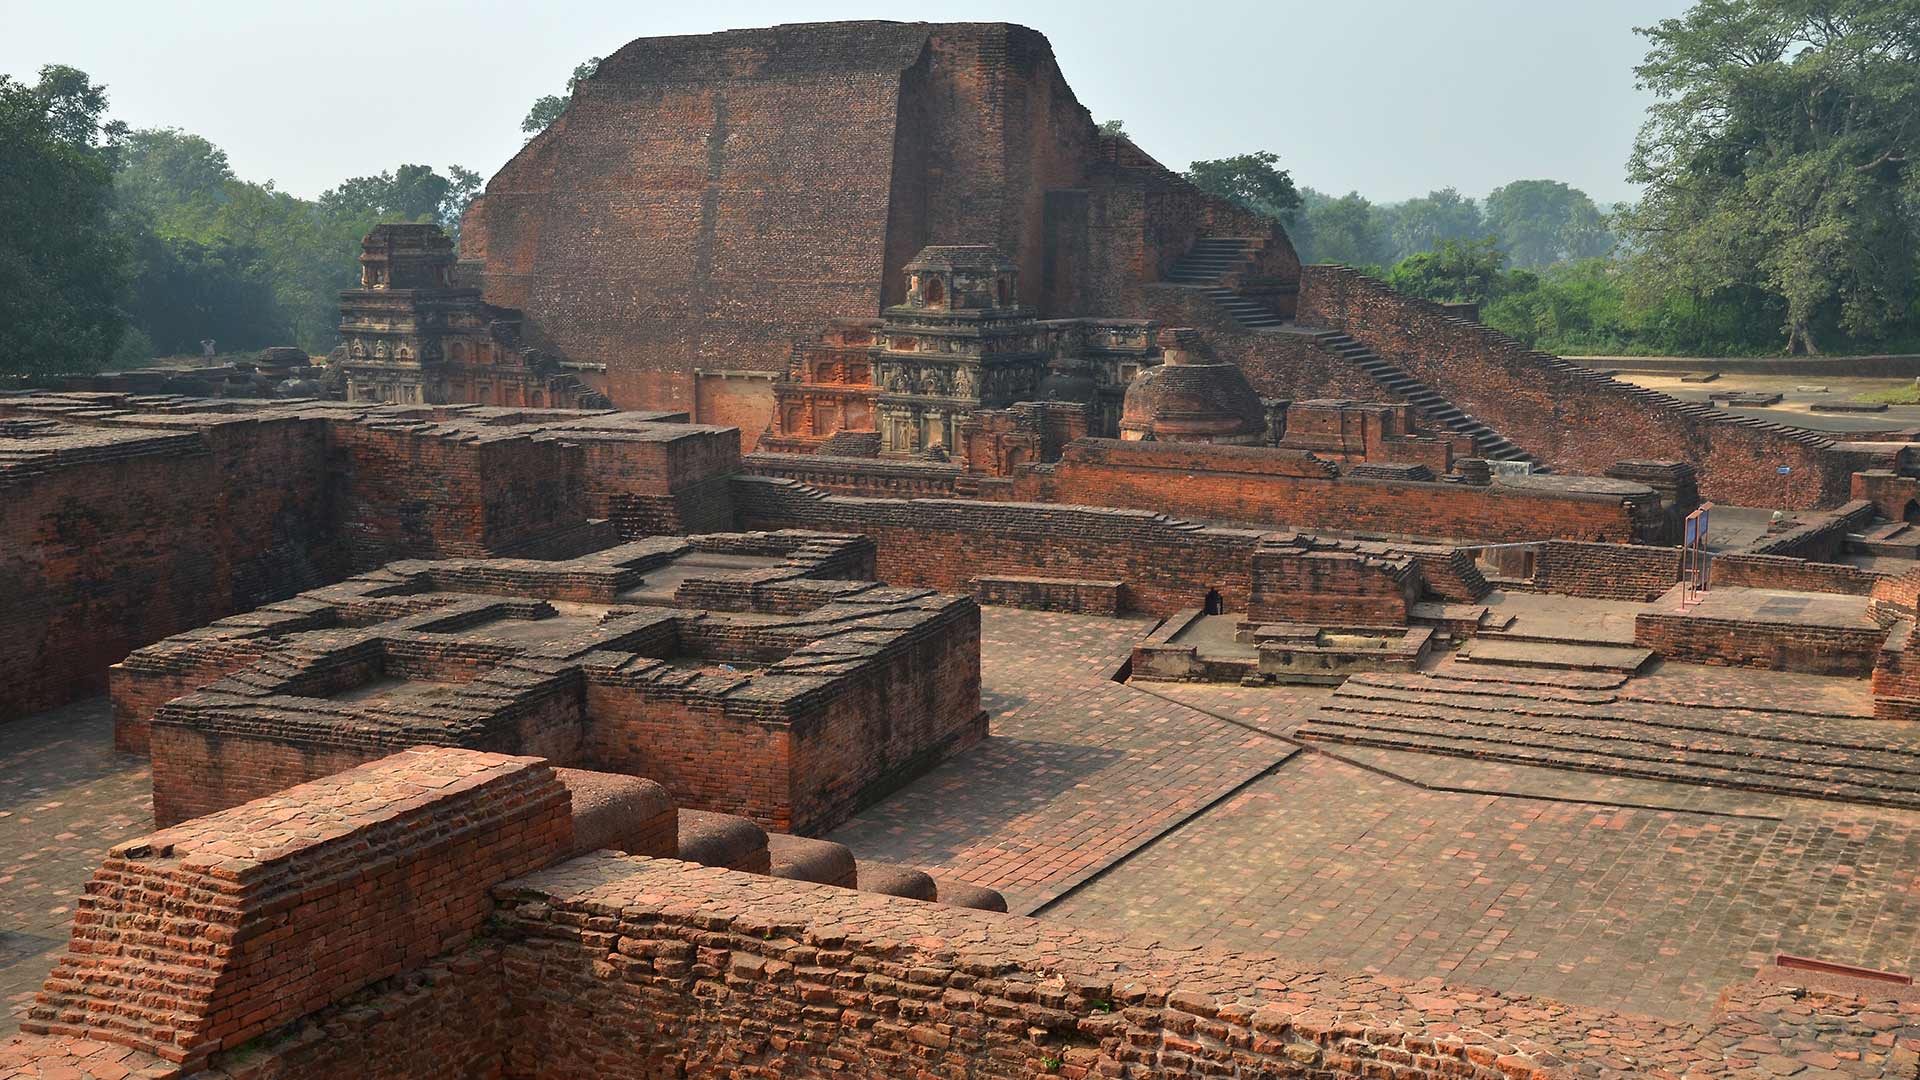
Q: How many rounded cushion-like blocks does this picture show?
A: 5